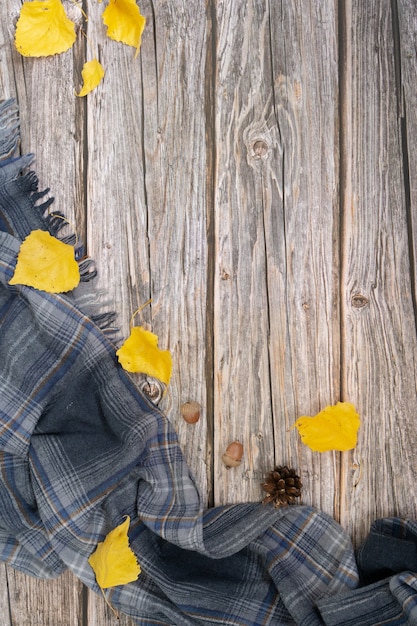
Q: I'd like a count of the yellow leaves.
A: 7